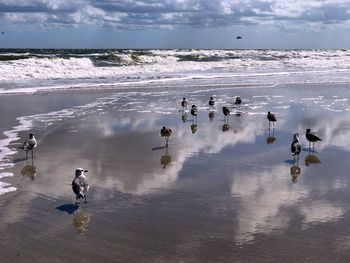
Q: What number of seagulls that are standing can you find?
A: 11